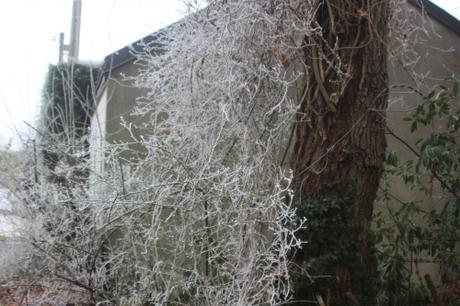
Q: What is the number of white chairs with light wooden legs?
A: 0